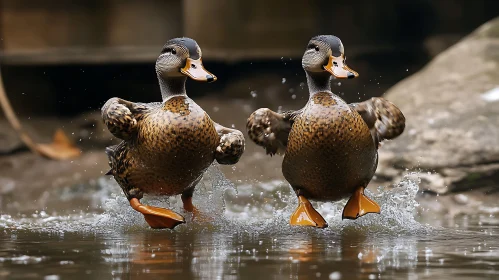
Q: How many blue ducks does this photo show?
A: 0